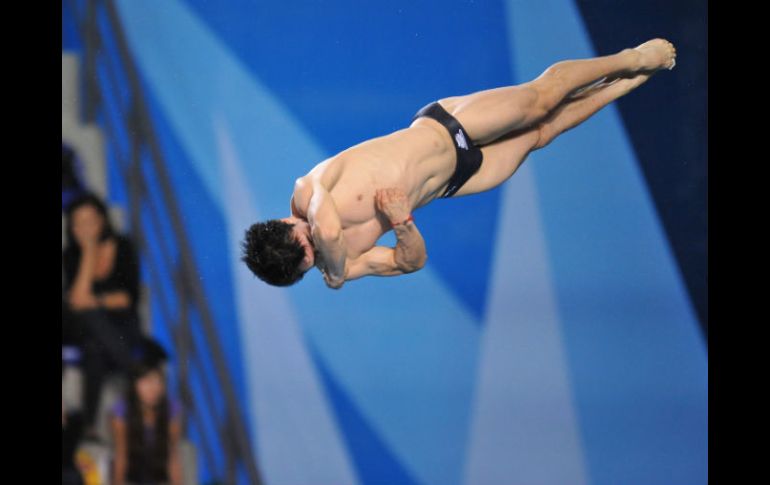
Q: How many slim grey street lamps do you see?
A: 0